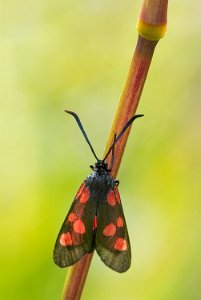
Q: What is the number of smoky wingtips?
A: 2